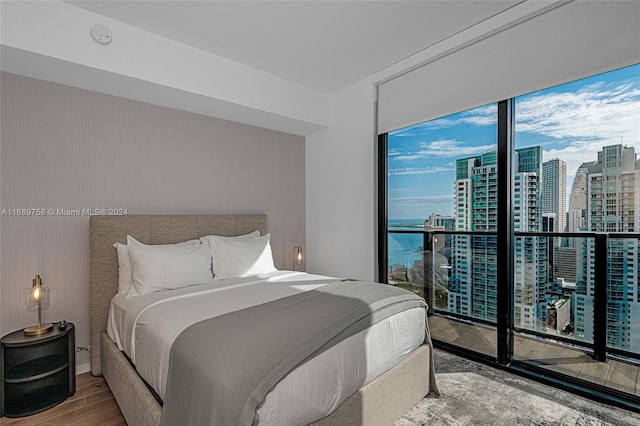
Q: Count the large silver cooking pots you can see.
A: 0